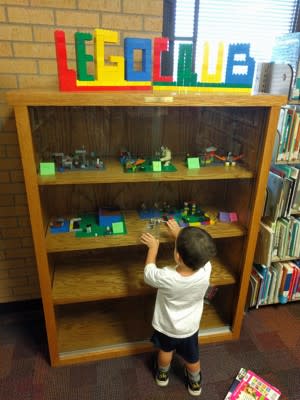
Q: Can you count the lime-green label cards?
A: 4